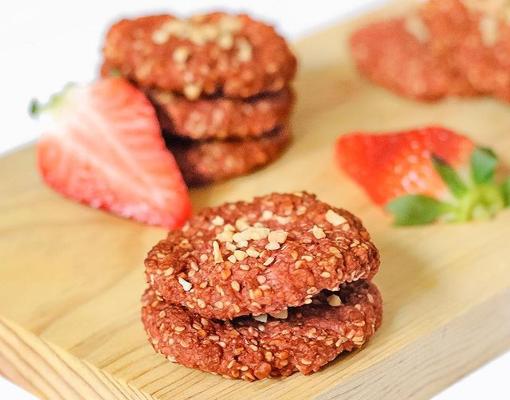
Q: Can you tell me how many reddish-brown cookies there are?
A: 7